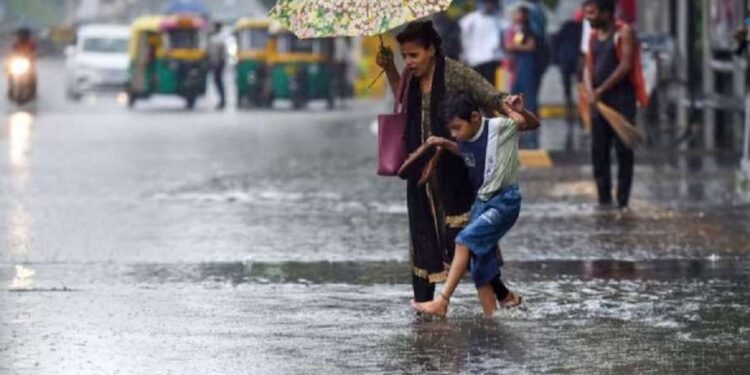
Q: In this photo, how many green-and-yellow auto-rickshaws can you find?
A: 3